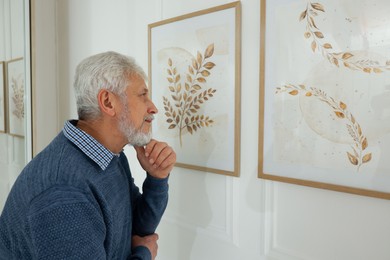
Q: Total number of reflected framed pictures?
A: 2